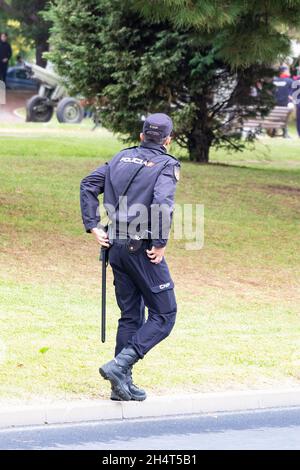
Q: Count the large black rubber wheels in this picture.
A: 2